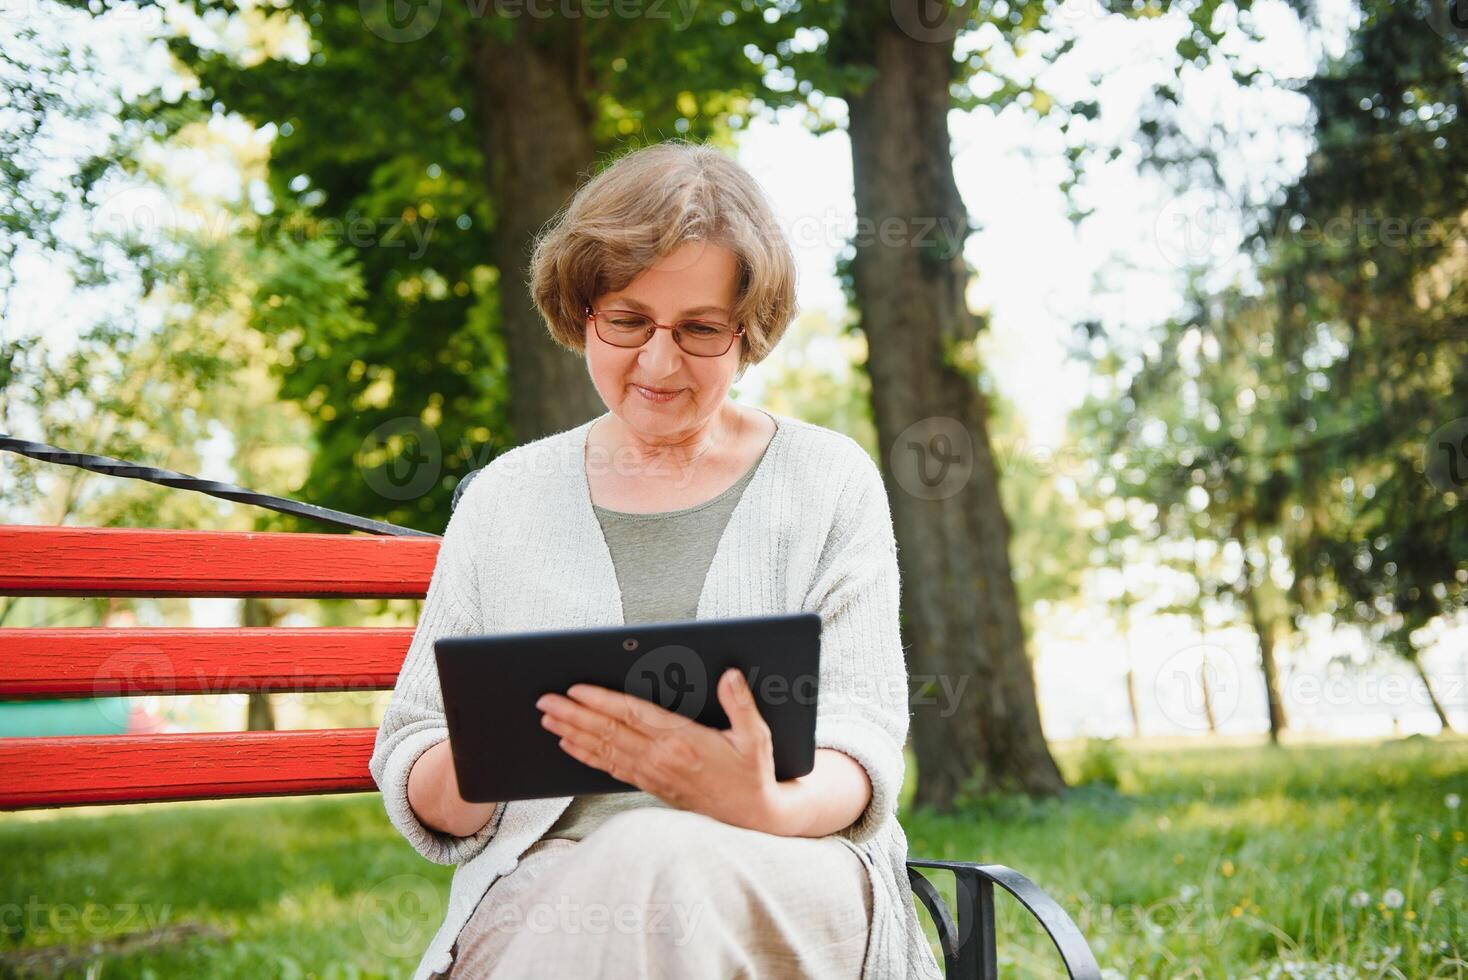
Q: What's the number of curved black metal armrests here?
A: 1